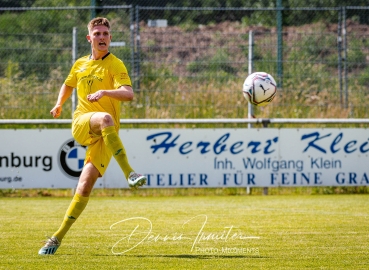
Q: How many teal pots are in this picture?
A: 0